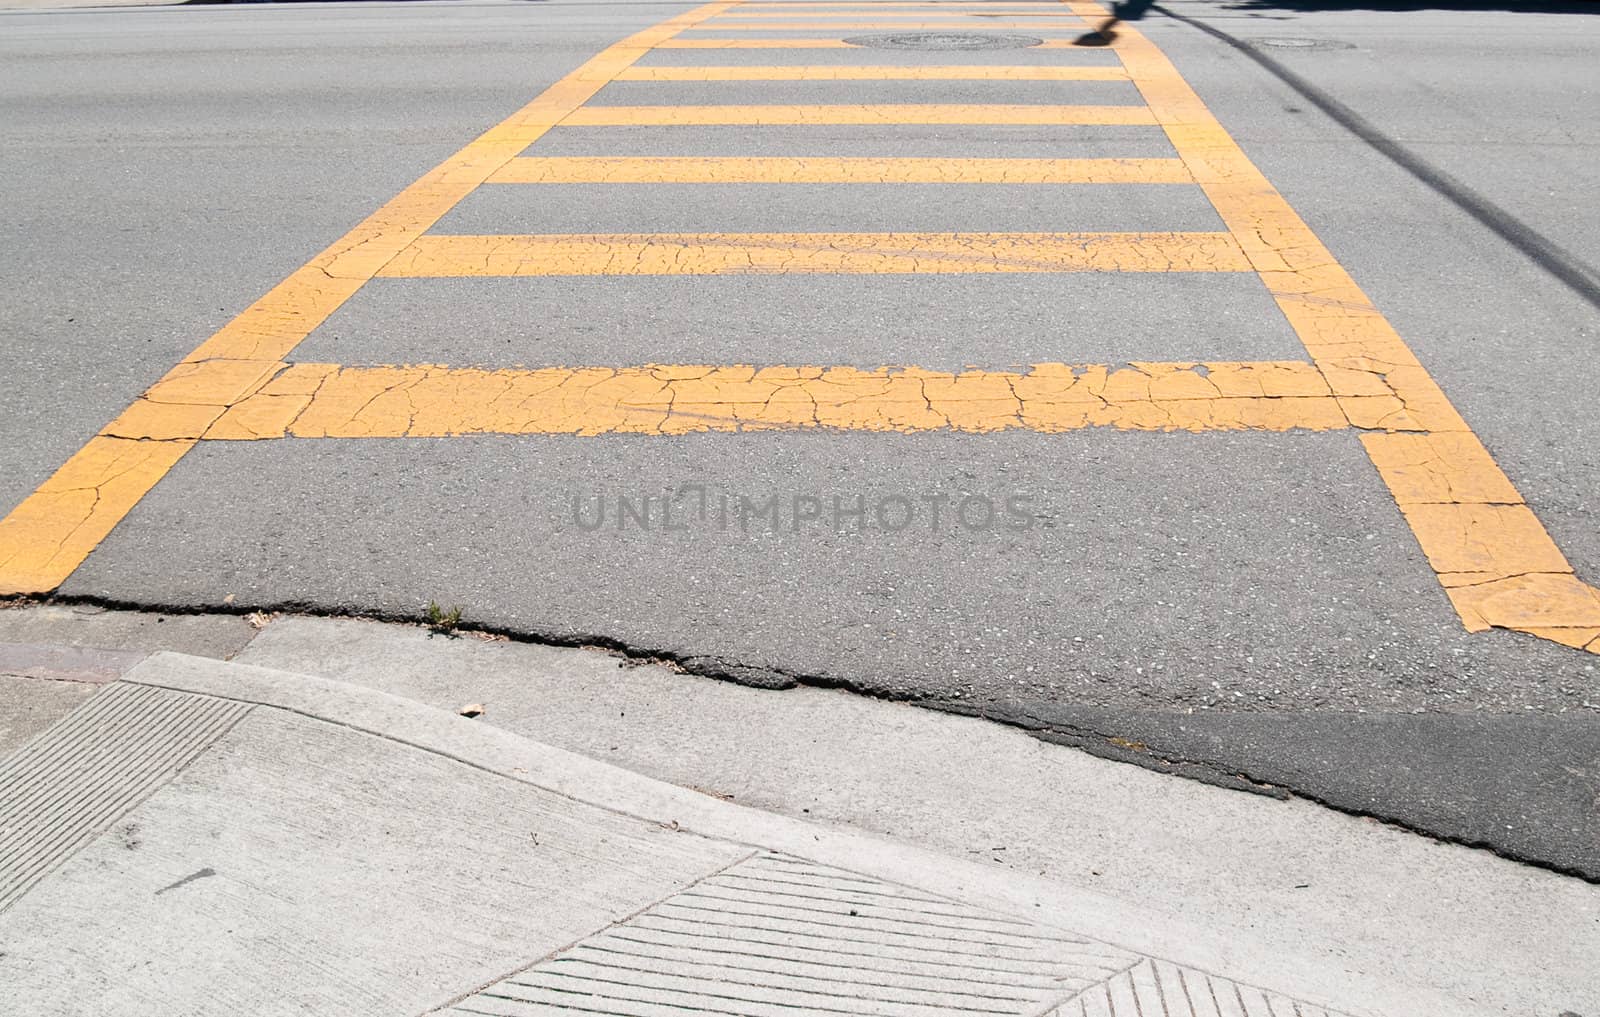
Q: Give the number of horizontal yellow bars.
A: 9